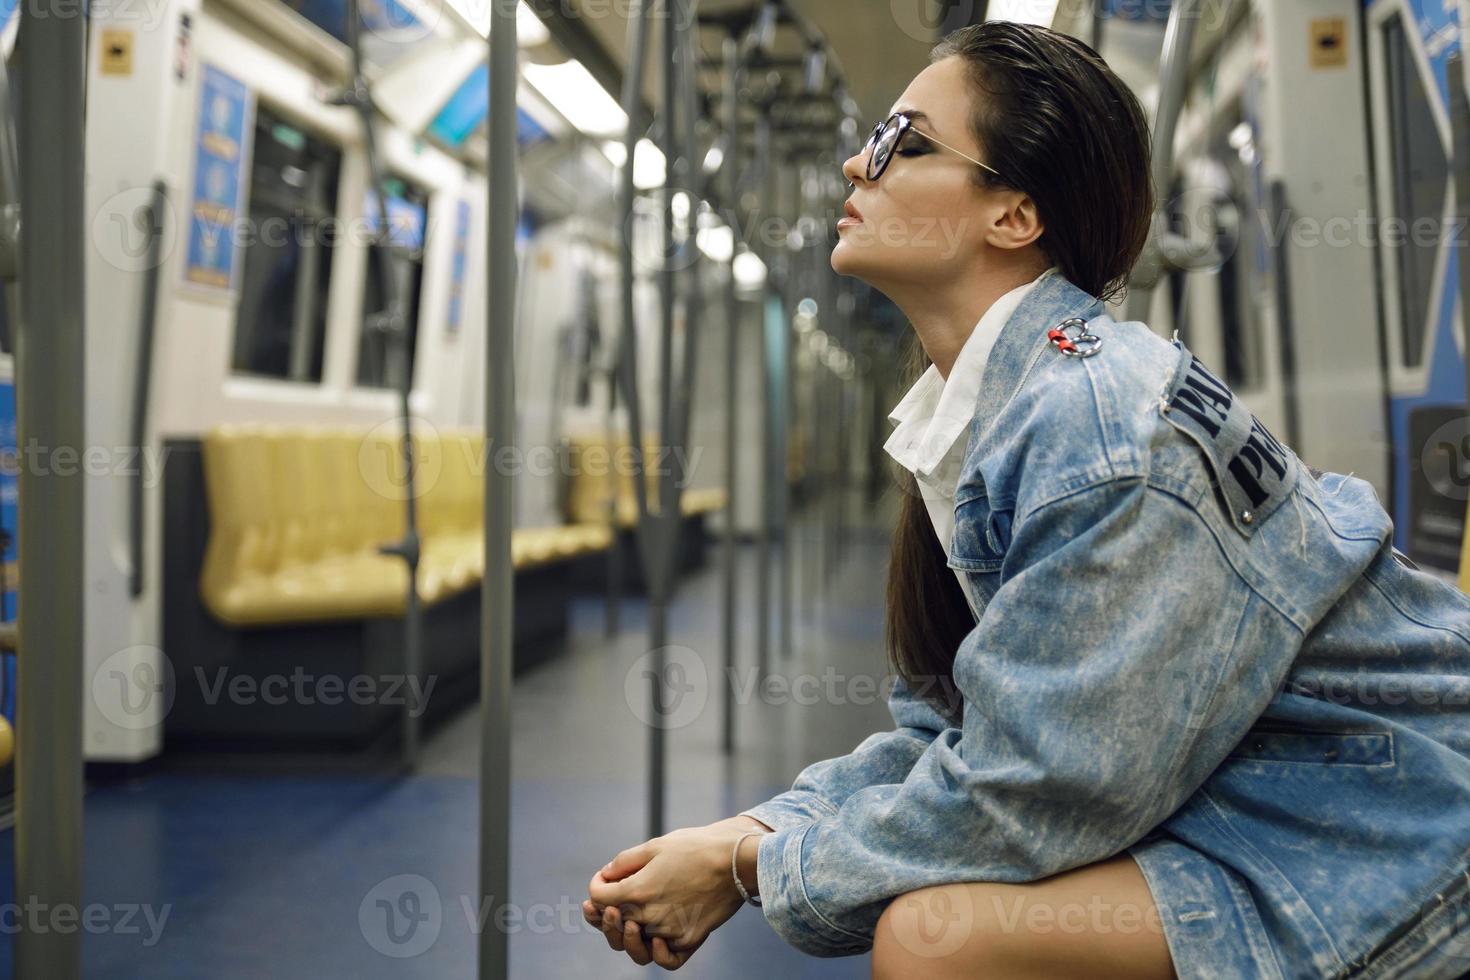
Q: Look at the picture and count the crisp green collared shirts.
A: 0